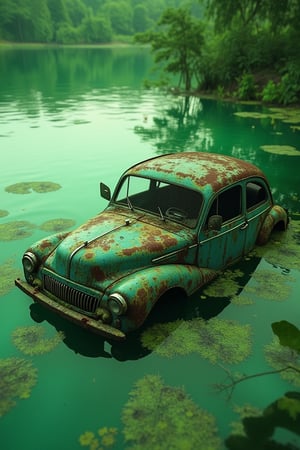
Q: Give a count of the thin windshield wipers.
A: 2